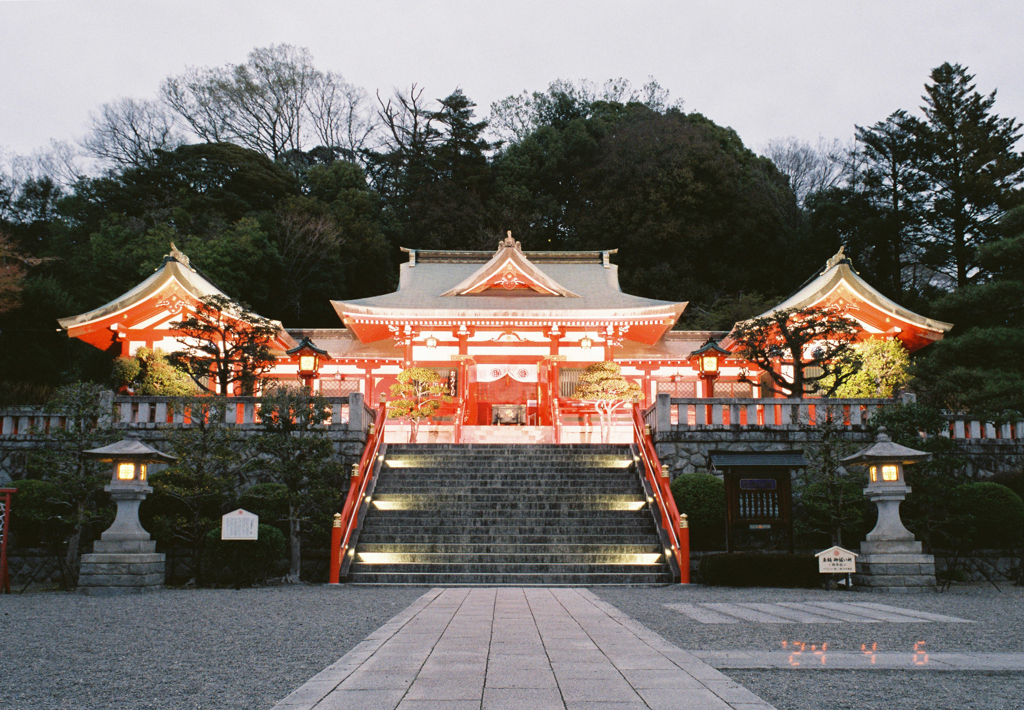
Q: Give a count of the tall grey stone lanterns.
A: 2